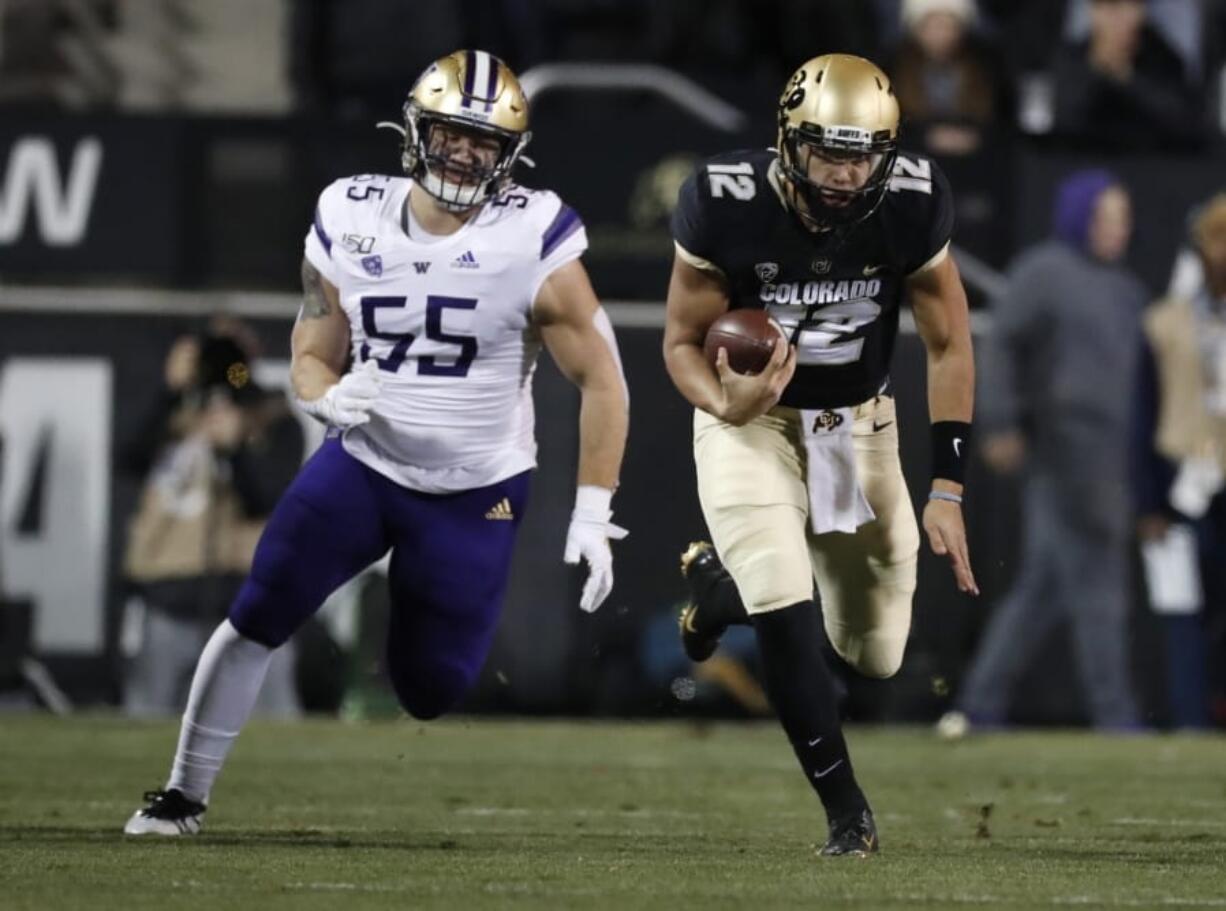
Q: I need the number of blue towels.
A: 0